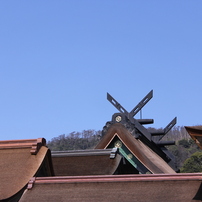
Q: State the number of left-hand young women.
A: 0